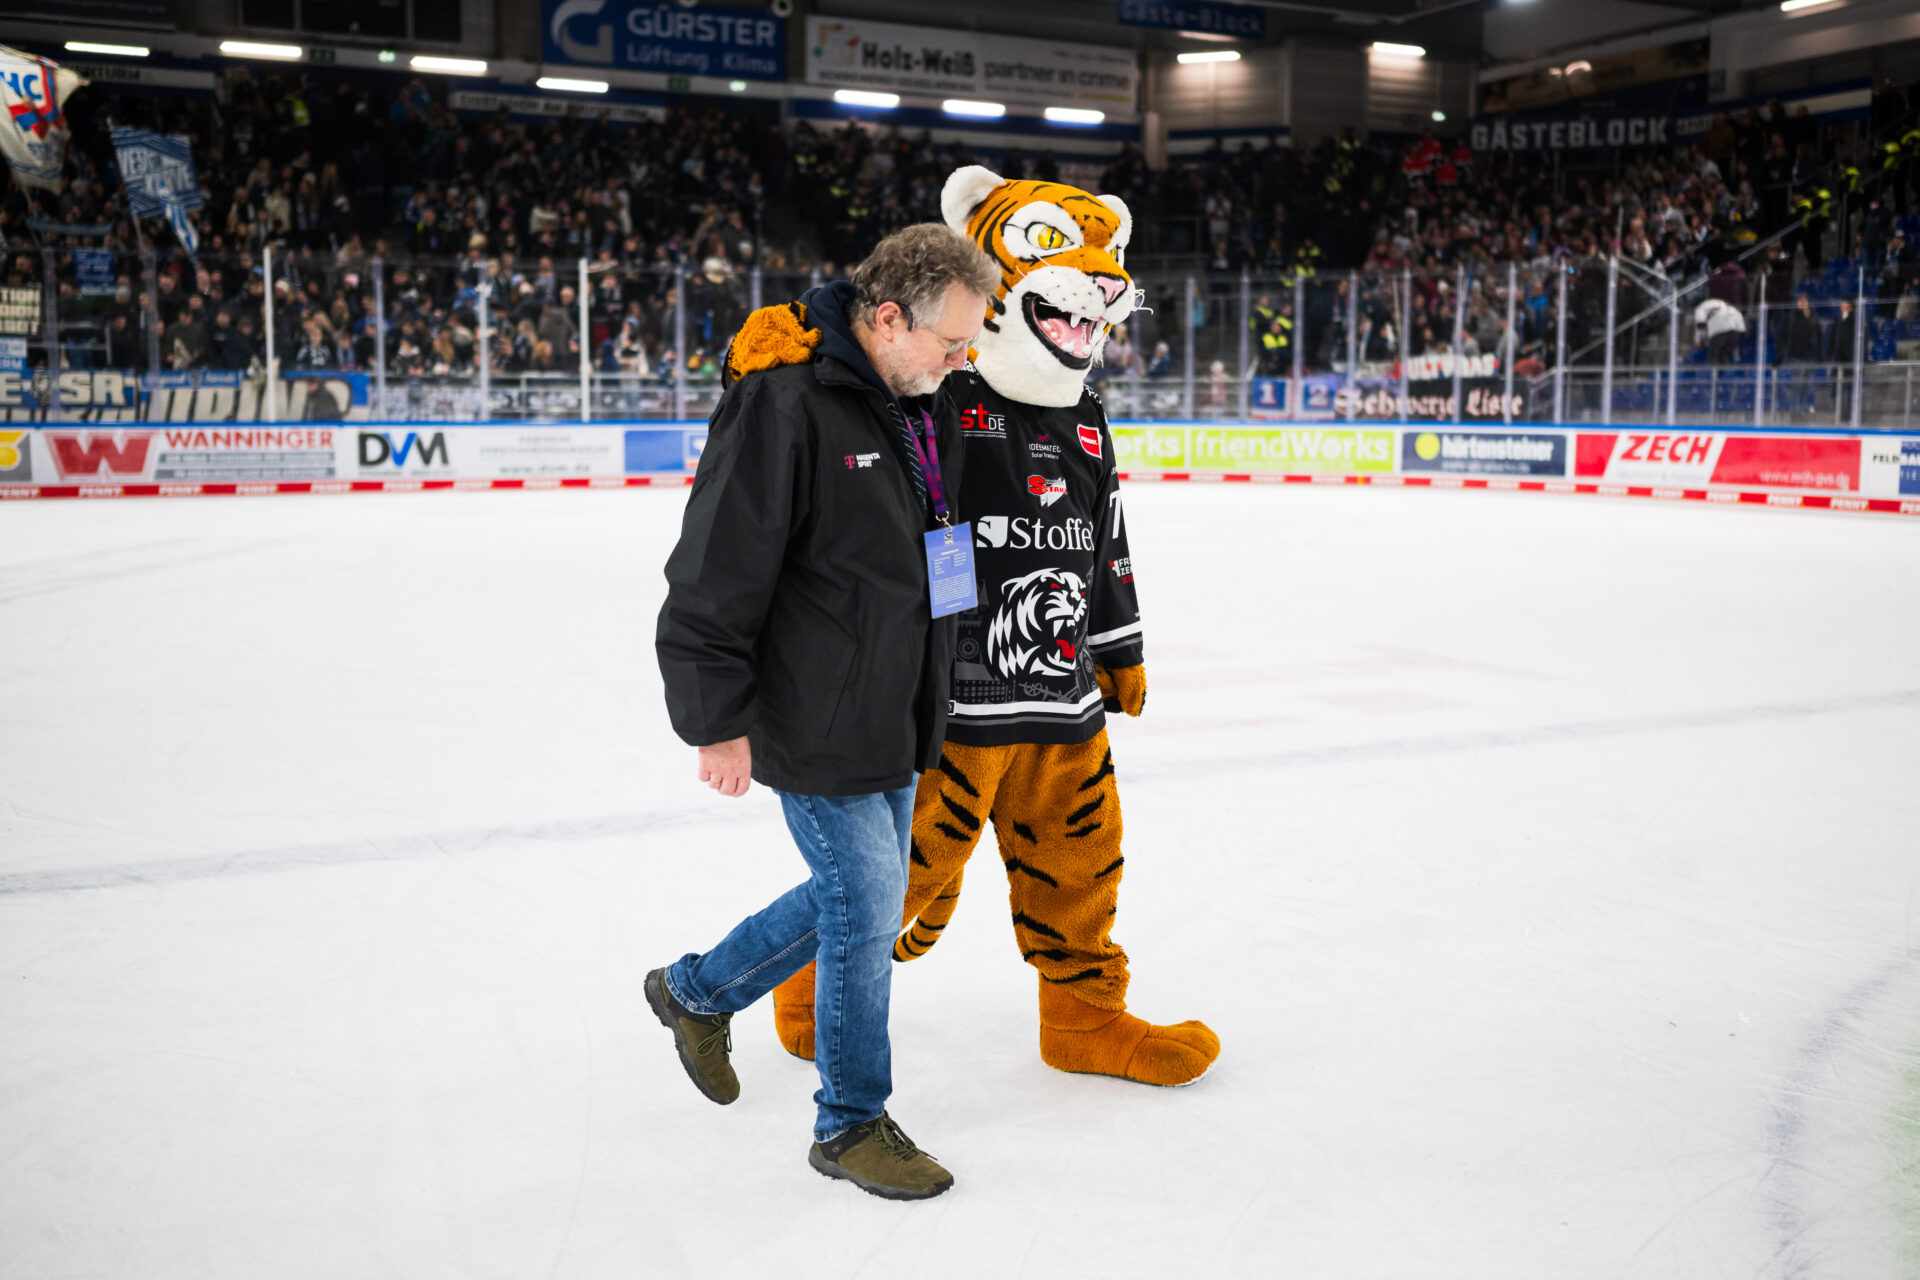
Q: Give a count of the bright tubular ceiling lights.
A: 10